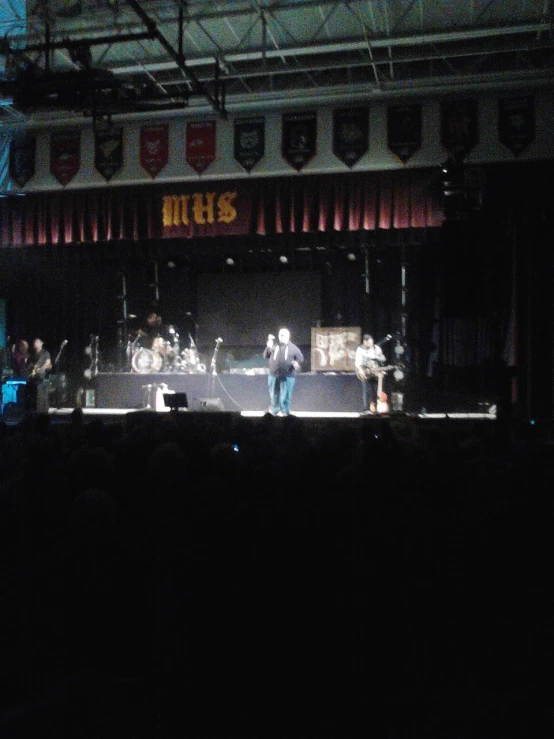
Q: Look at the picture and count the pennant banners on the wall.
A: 11